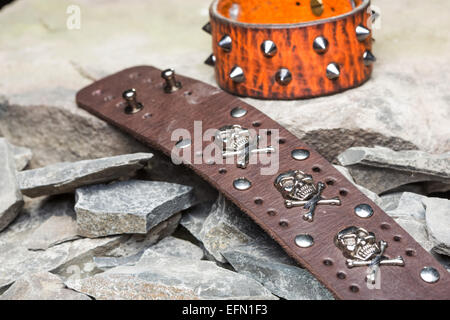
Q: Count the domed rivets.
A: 7